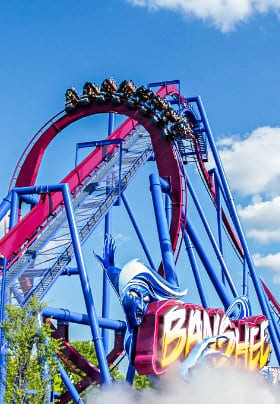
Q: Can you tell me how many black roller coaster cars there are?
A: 8